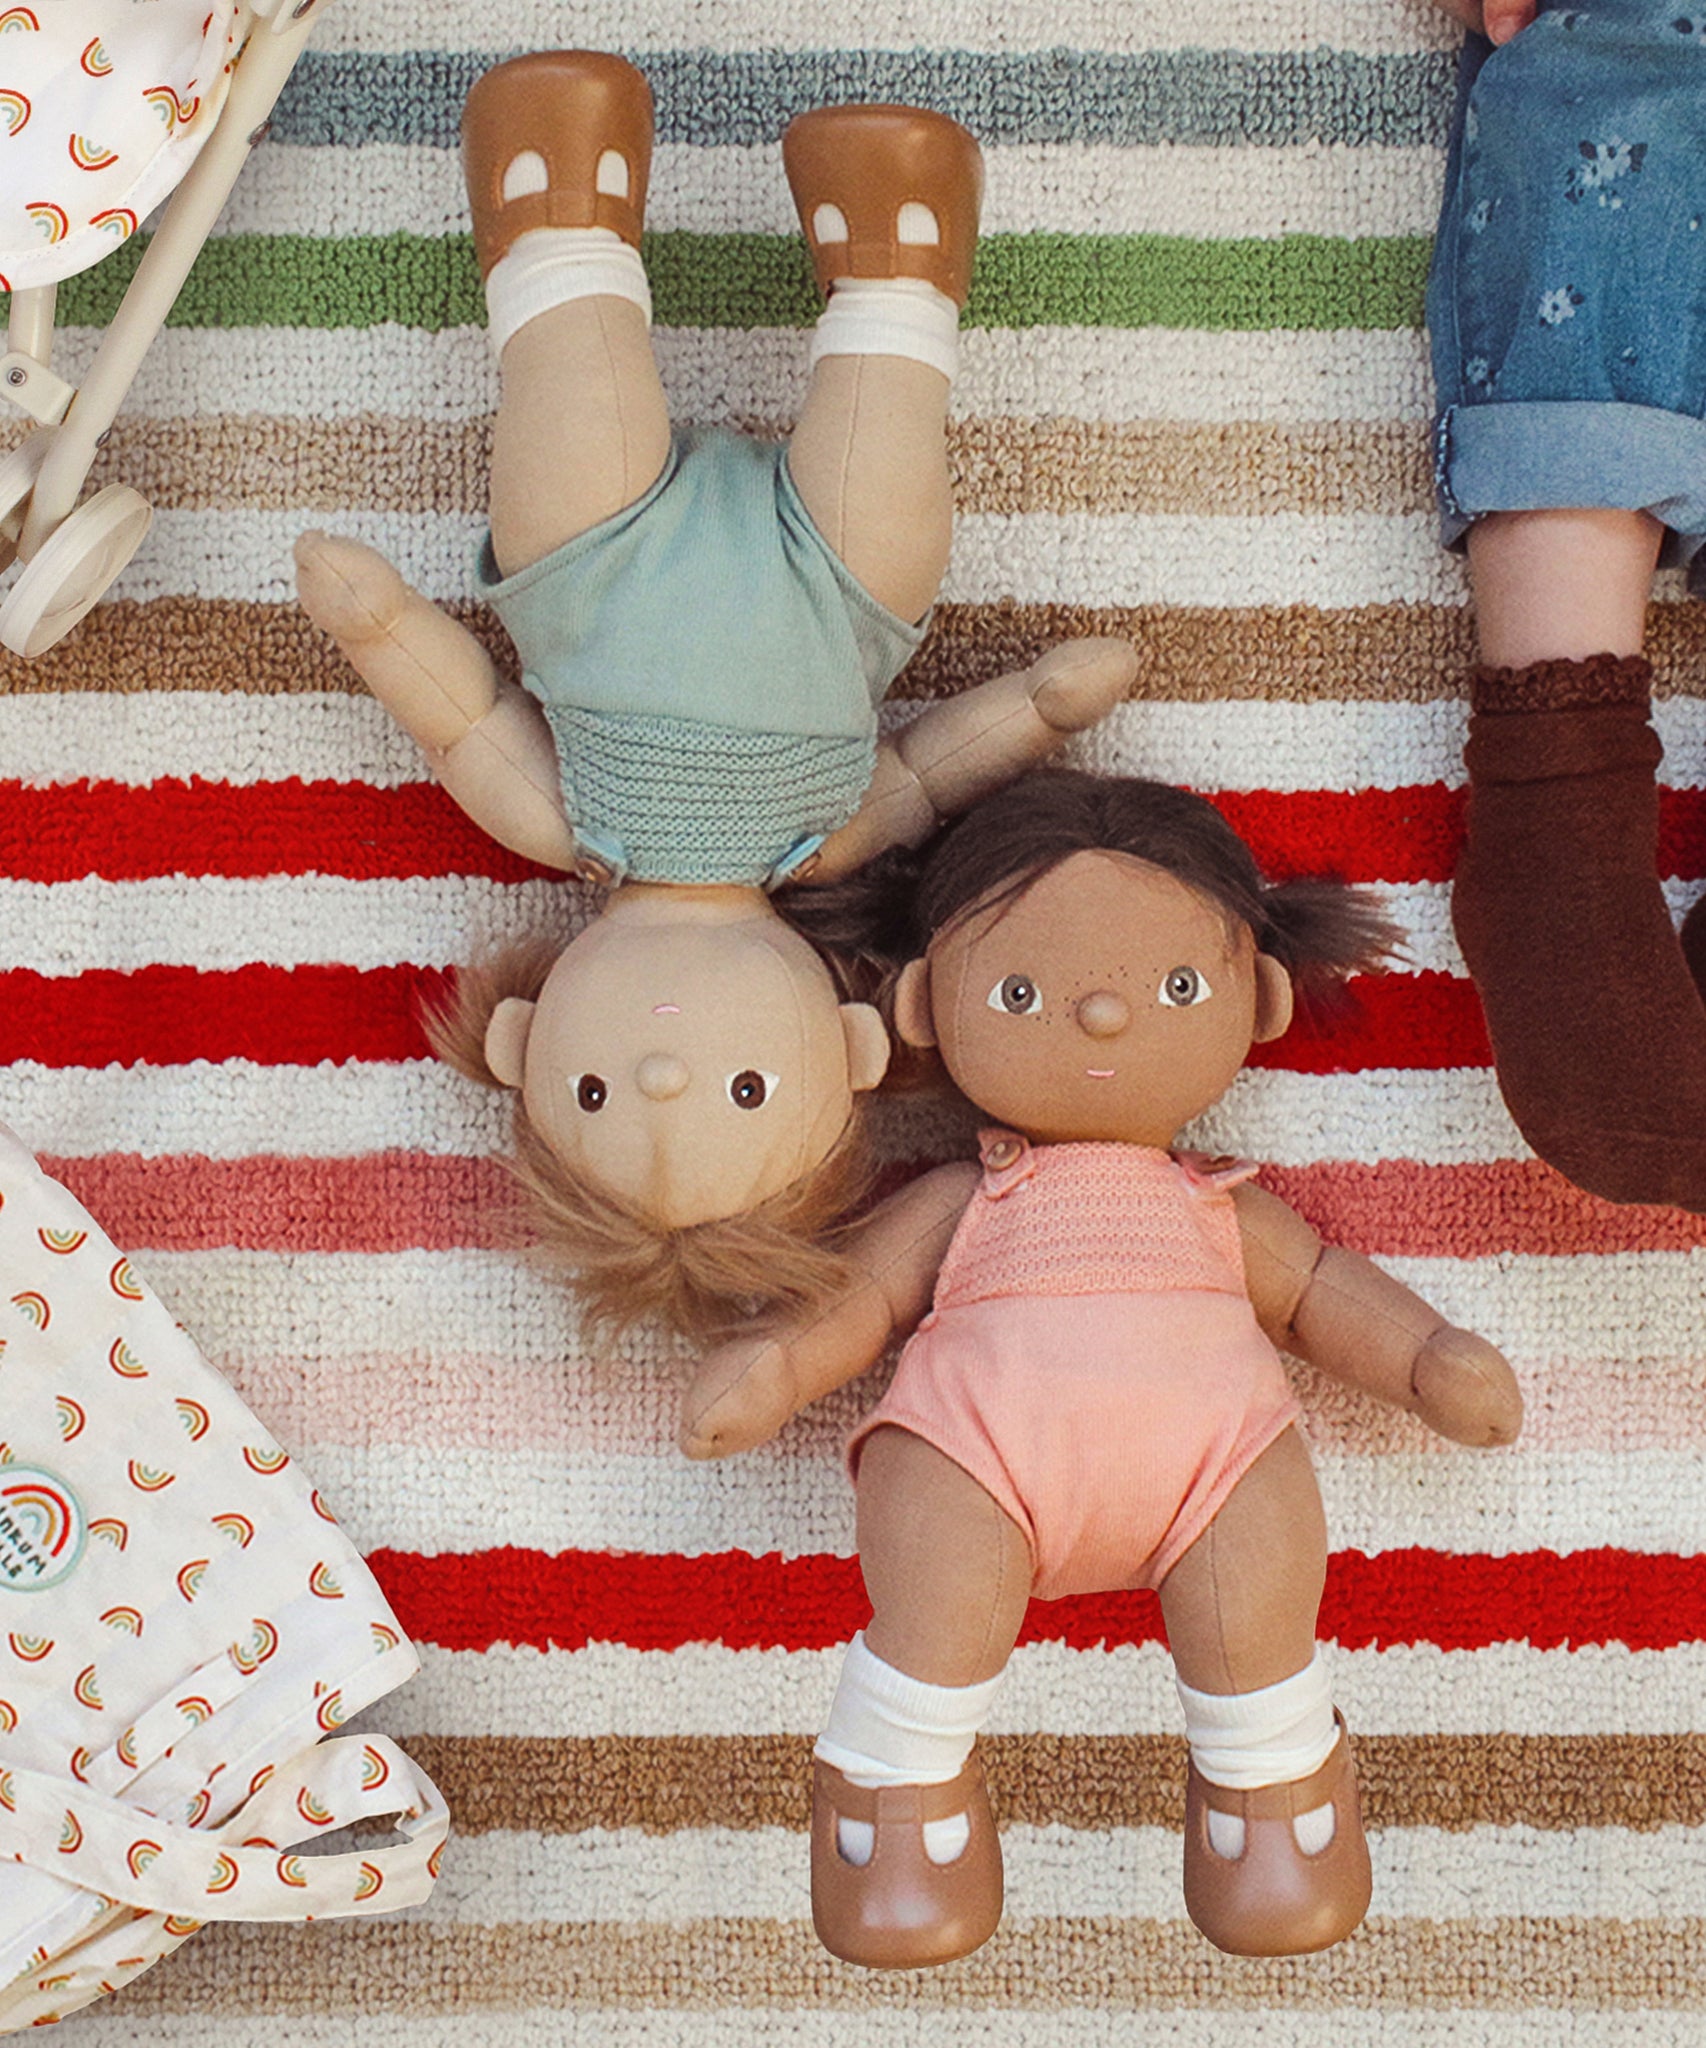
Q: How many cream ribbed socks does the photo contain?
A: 4